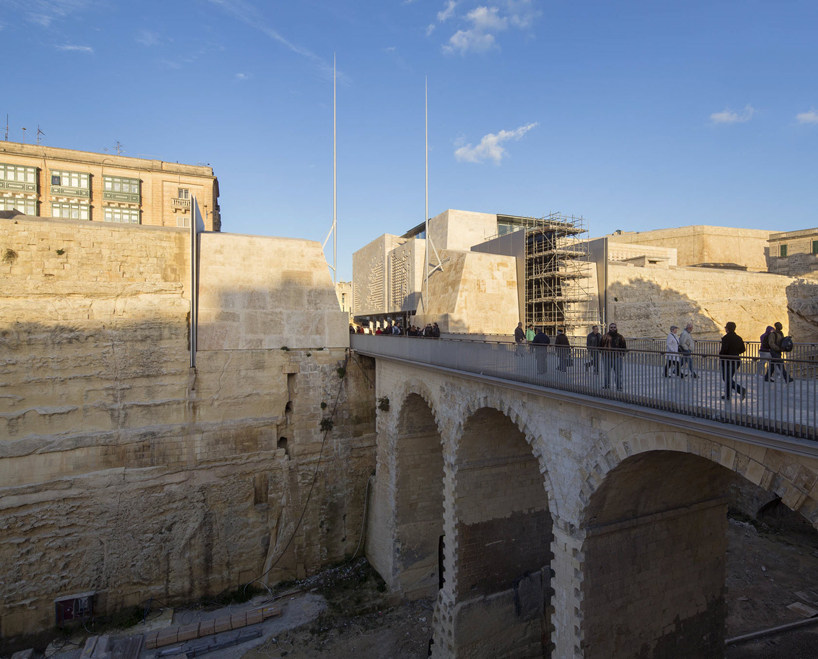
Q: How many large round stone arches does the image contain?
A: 3